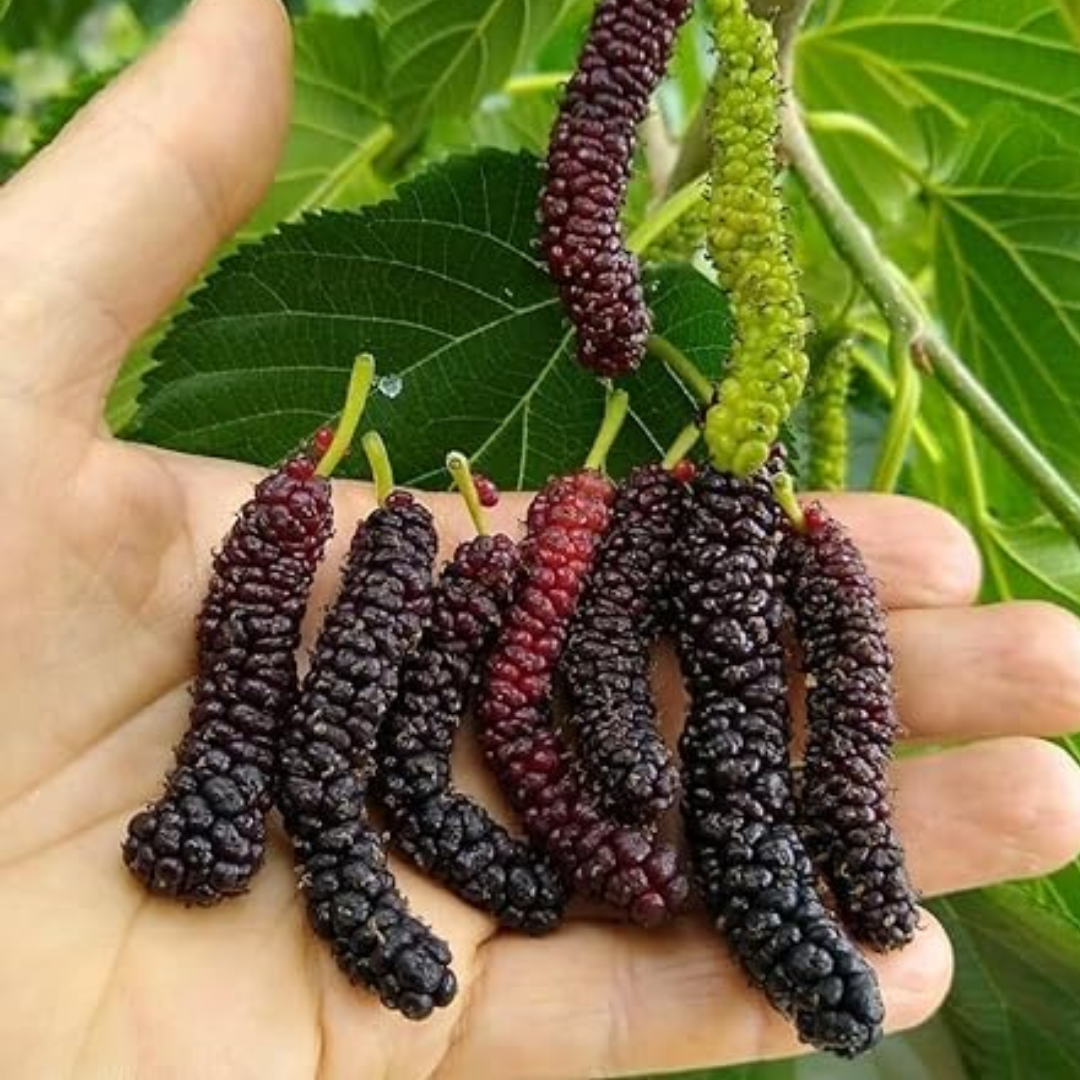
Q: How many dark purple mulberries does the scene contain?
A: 7